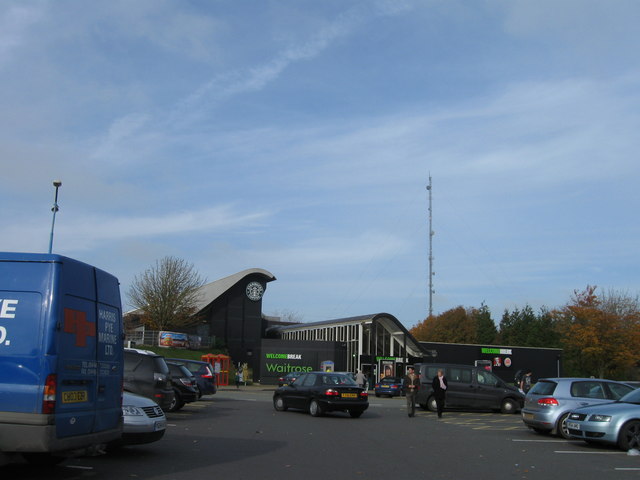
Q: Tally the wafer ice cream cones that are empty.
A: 0